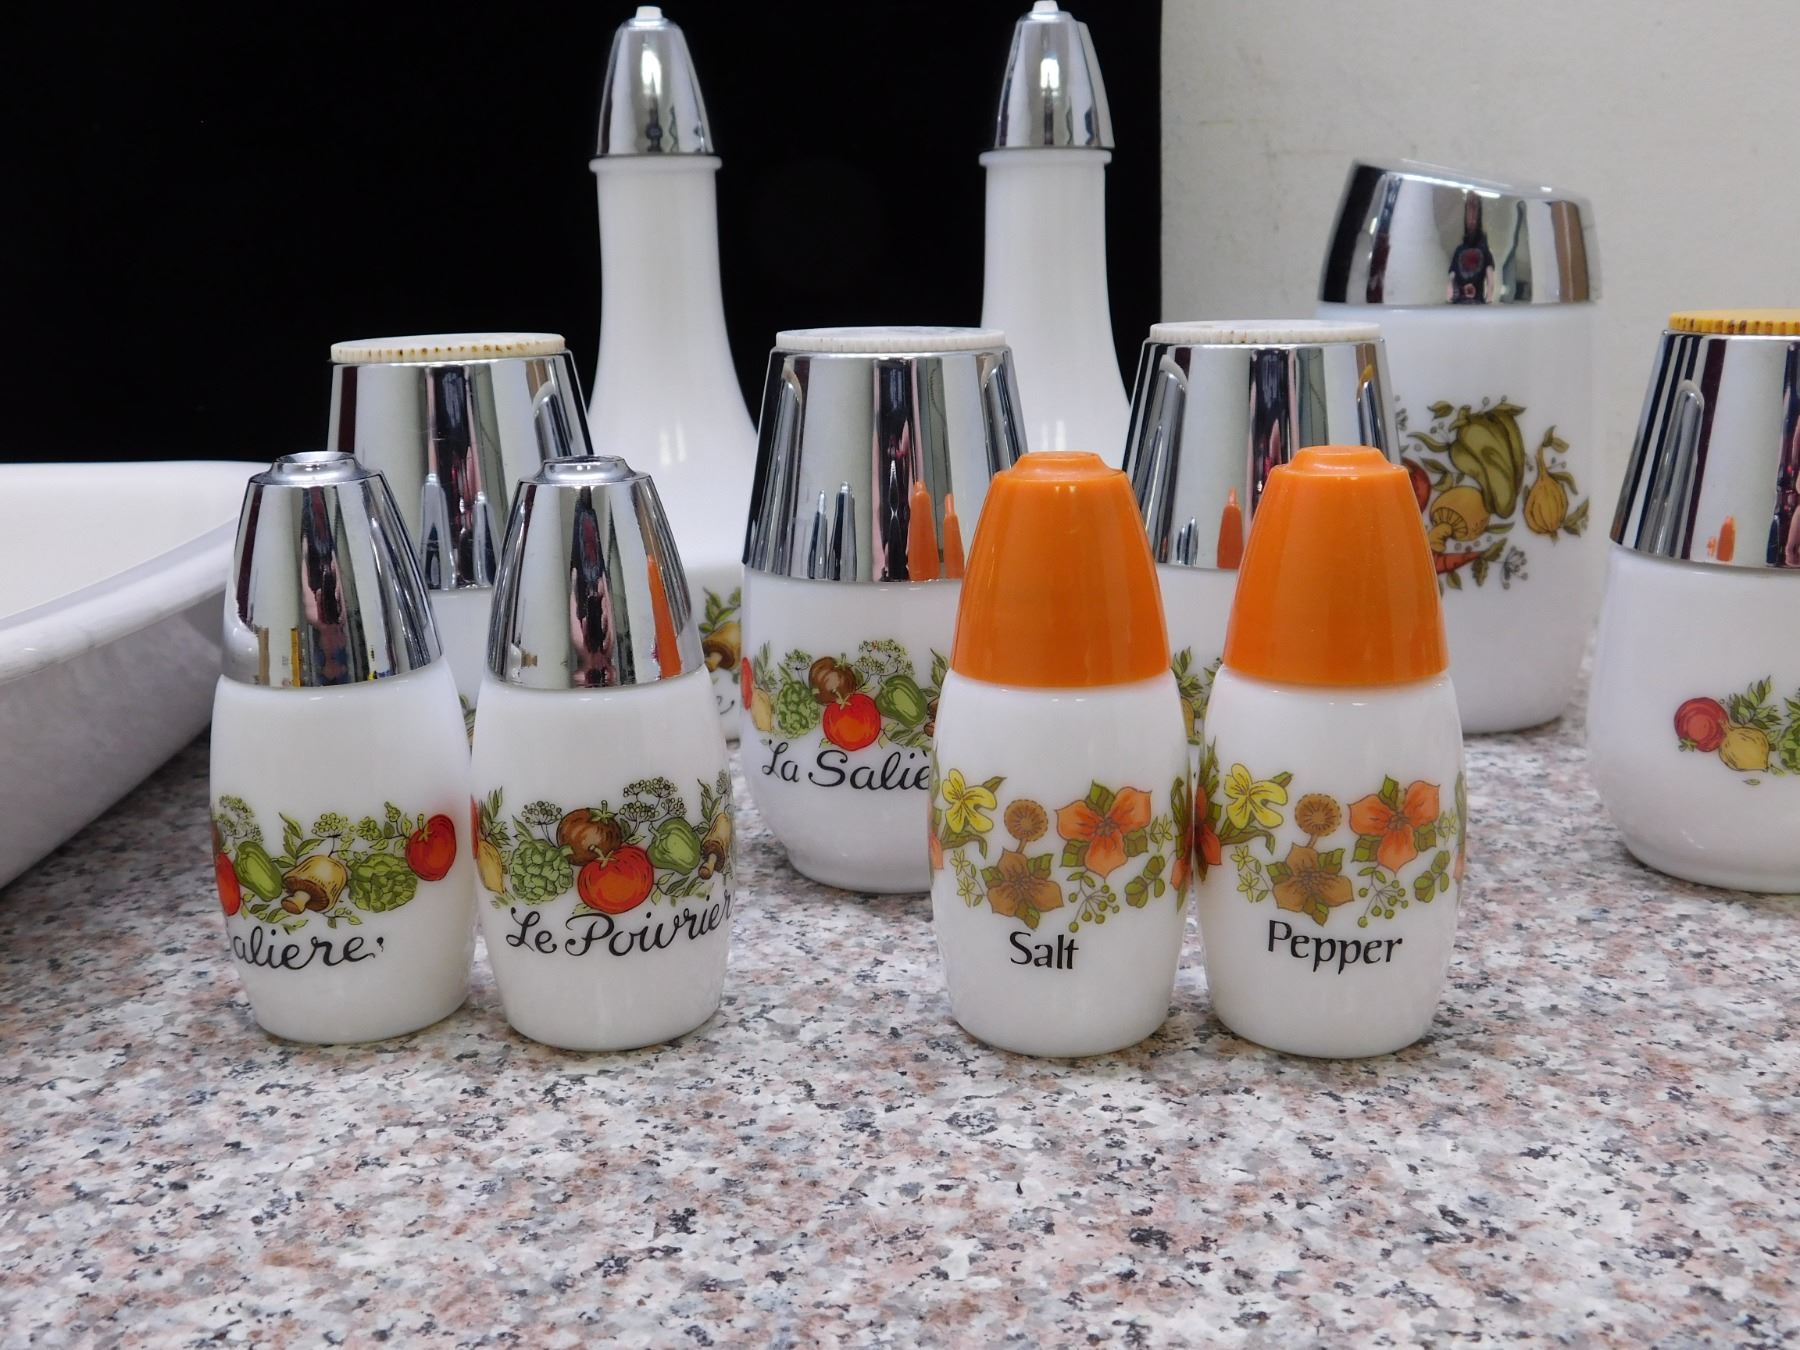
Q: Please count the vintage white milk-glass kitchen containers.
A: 11